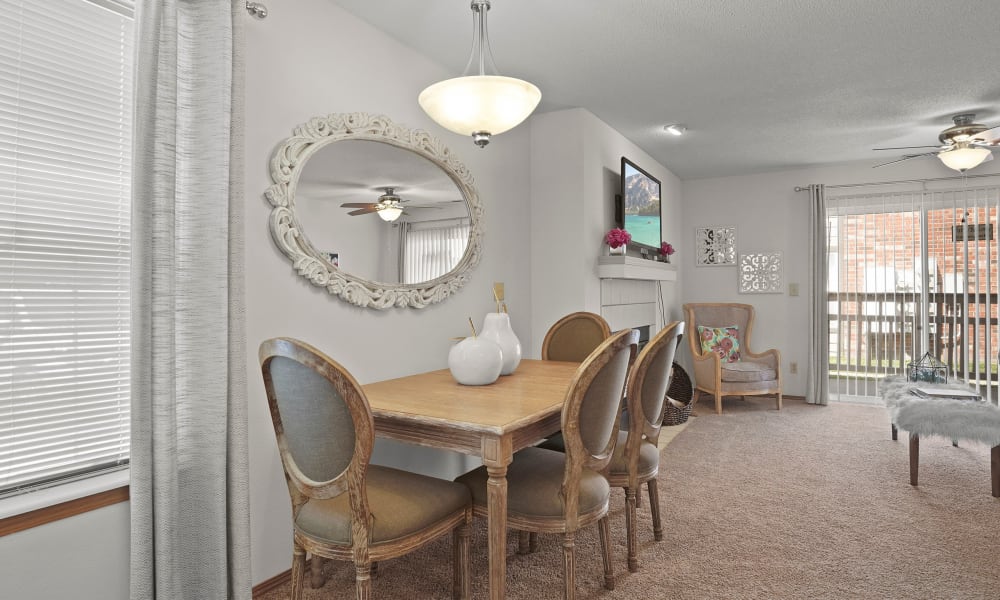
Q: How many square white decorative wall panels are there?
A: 2